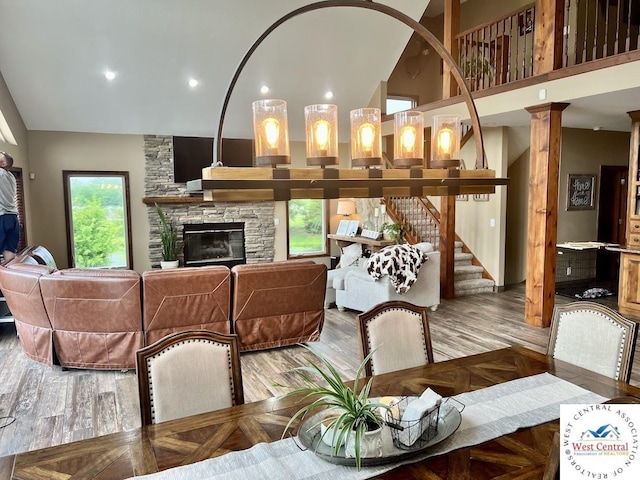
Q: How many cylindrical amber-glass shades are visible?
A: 5